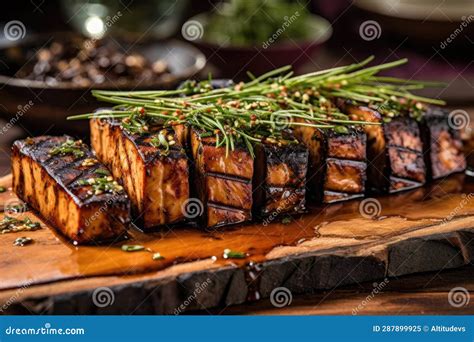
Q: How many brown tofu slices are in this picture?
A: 7